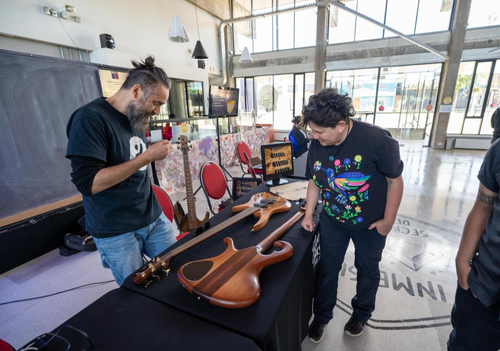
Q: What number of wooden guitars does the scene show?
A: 3